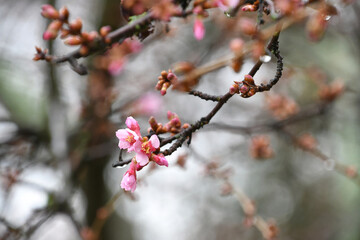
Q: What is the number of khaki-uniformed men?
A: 0